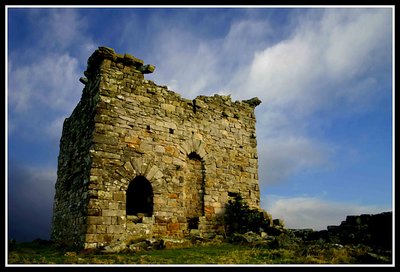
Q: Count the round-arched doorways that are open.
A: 1